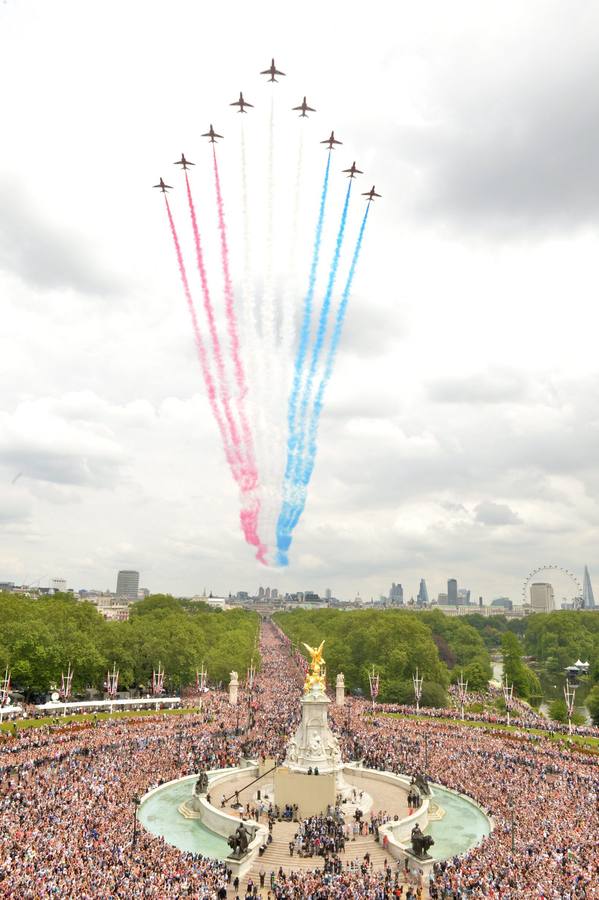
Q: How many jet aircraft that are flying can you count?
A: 9